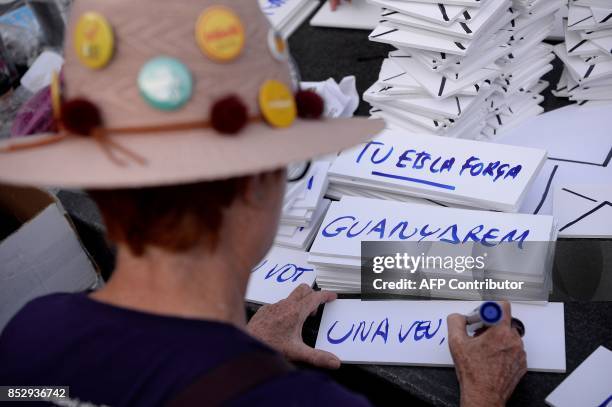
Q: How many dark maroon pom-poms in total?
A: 3